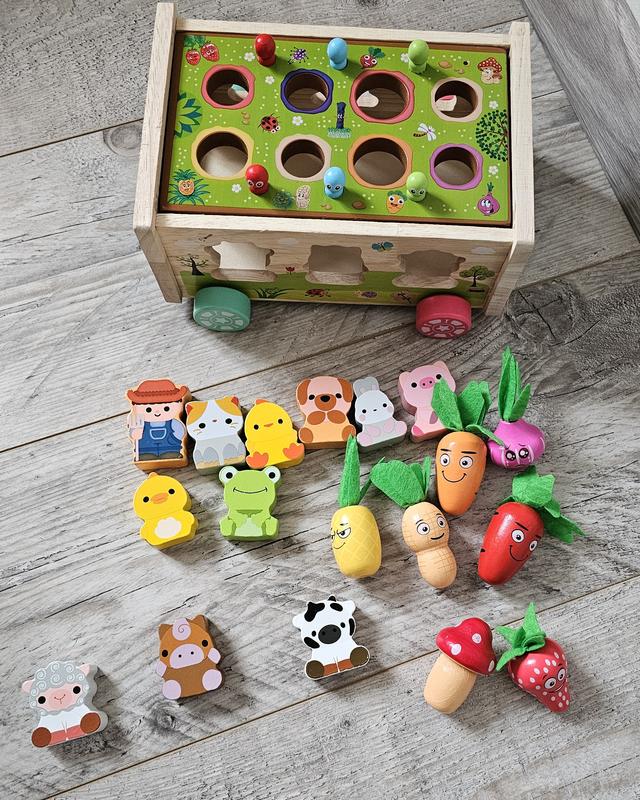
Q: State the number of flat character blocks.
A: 11